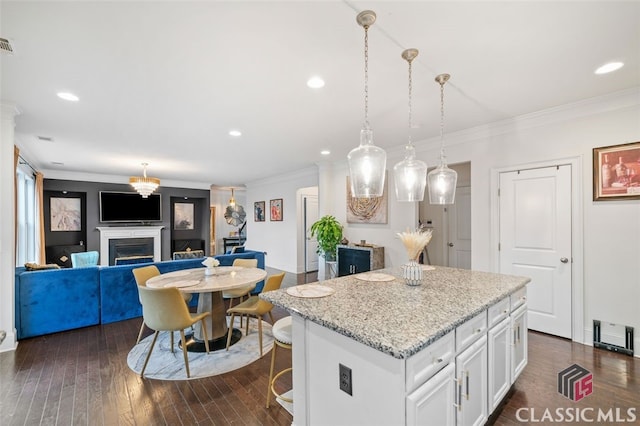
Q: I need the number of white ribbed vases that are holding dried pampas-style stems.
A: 1